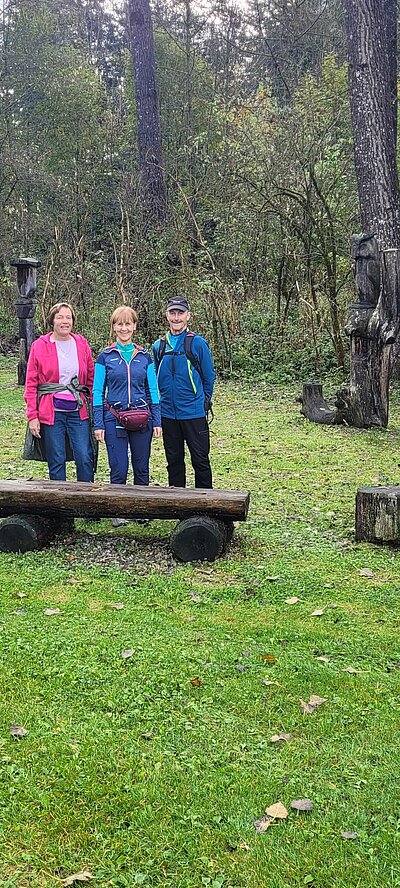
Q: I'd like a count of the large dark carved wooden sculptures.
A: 2